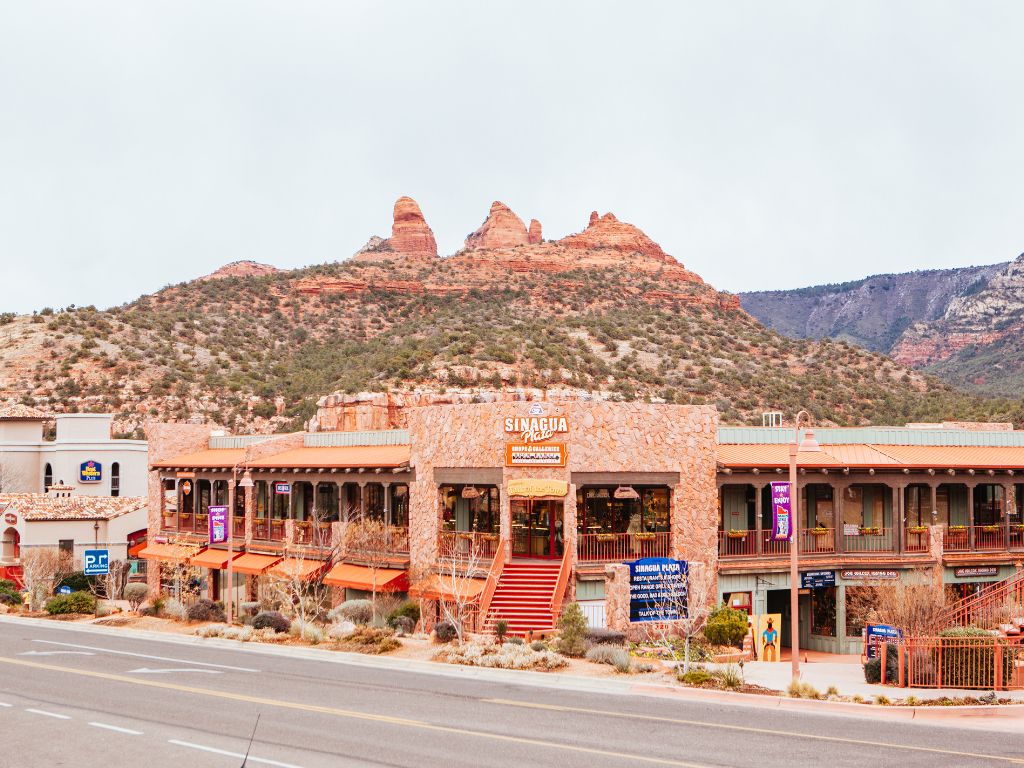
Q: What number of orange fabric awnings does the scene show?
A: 6